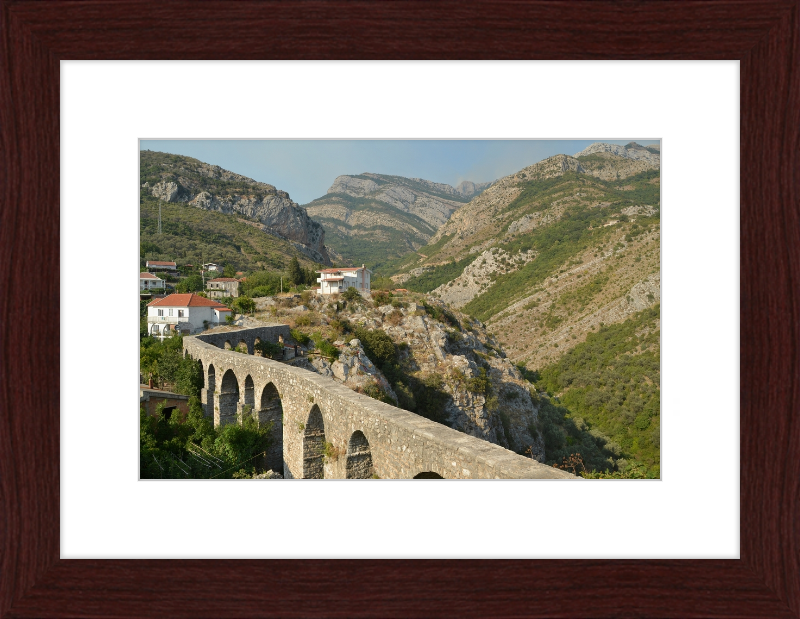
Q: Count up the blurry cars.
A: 0